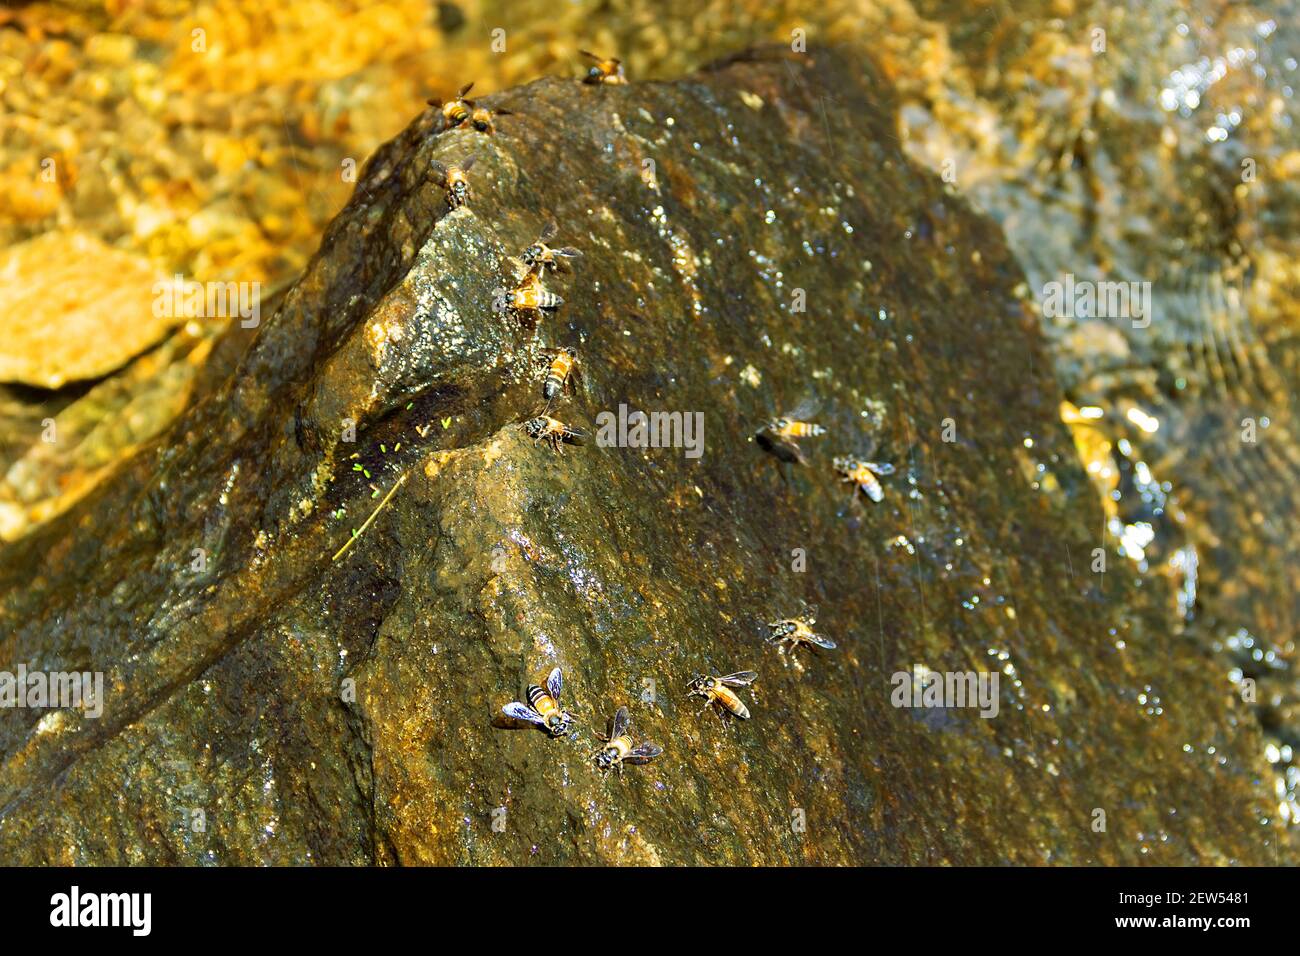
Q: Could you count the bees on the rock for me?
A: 14